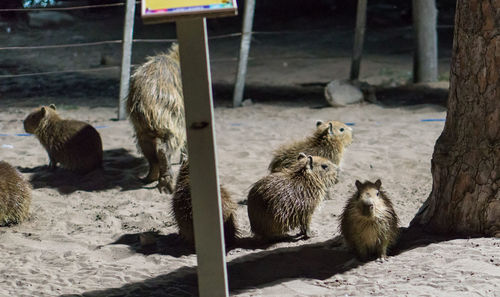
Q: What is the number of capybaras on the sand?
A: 7